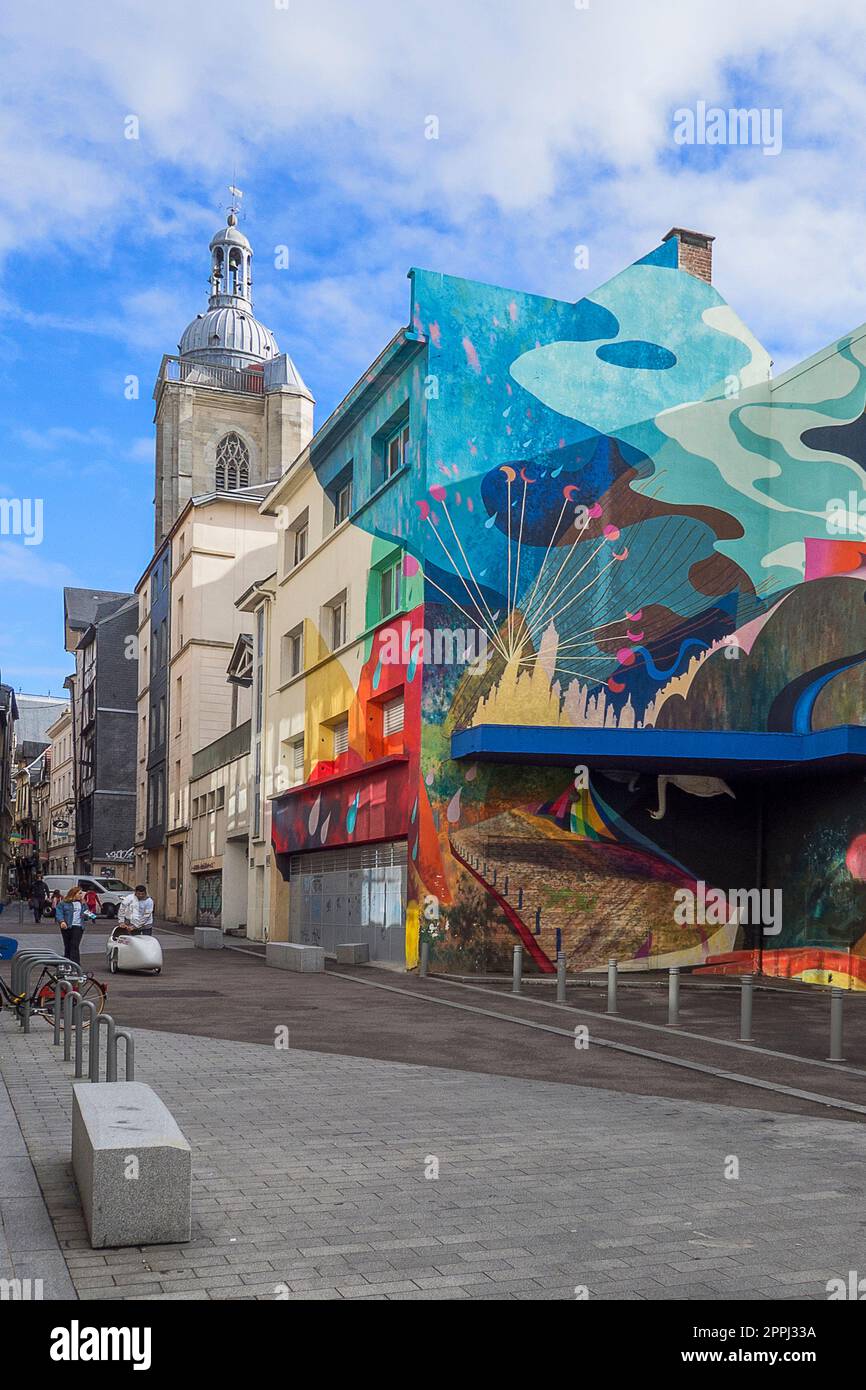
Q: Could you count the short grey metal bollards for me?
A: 7